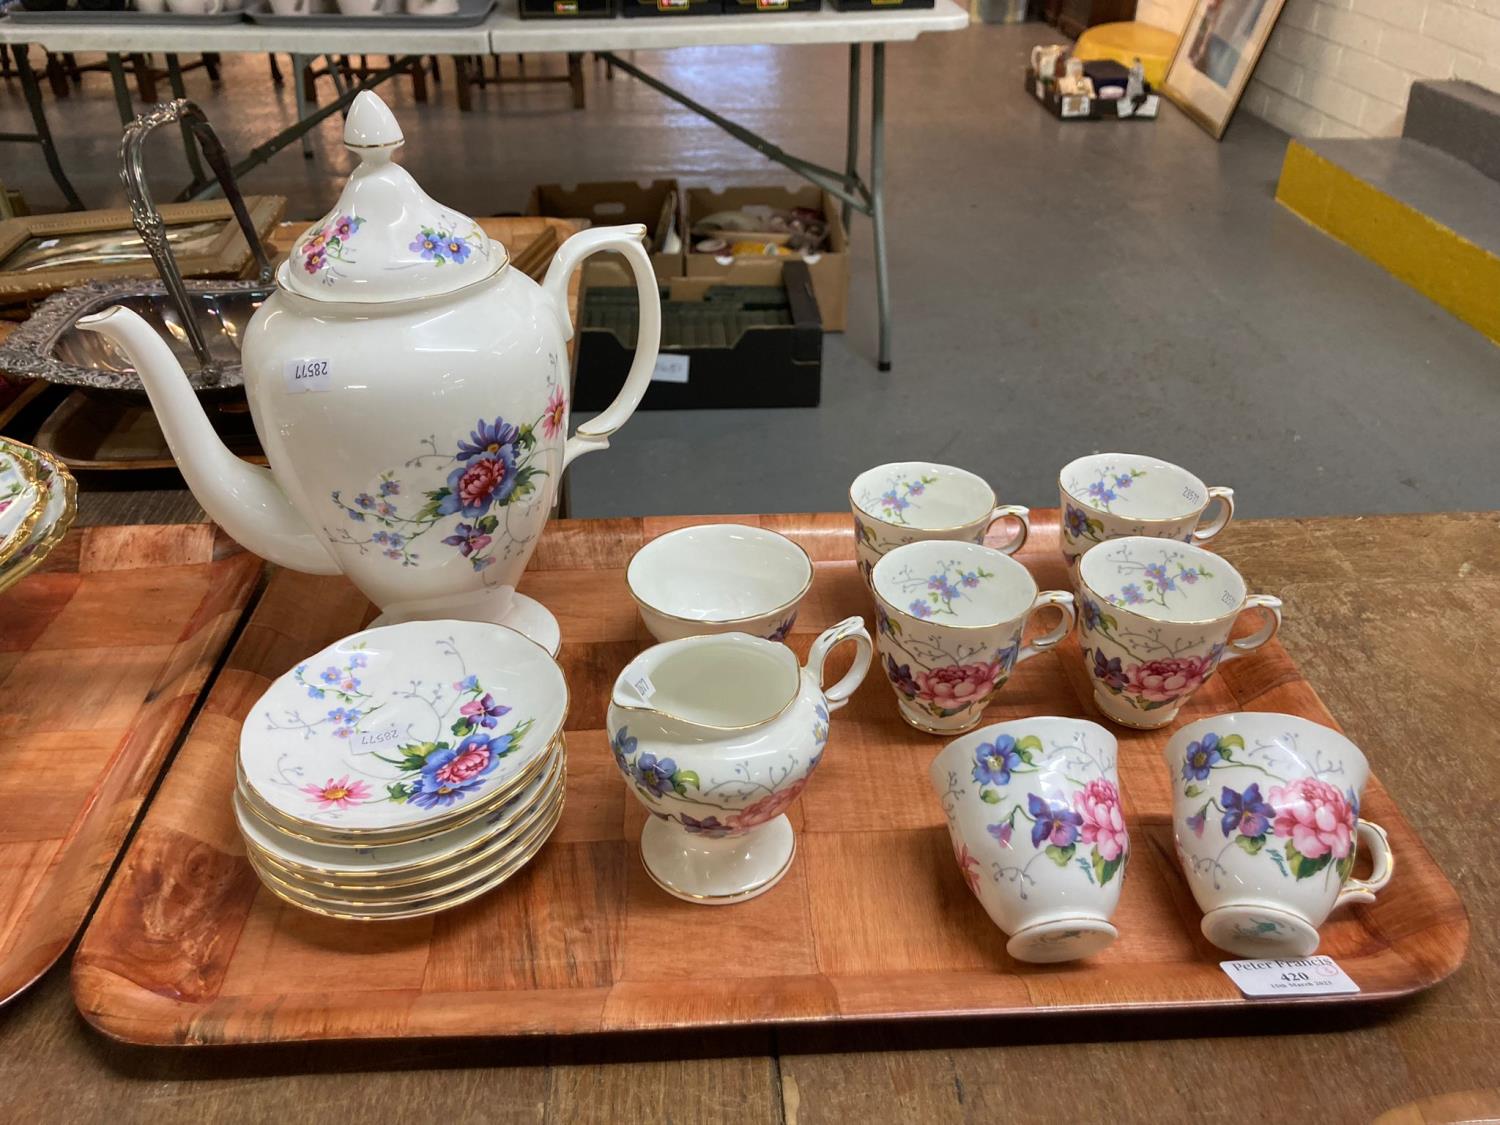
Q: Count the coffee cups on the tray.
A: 6